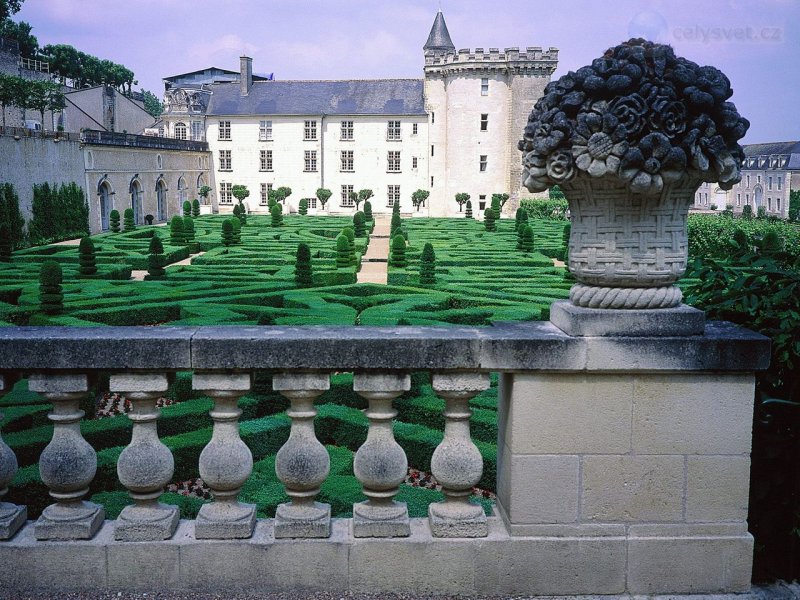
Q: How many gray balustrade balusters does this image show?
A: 7